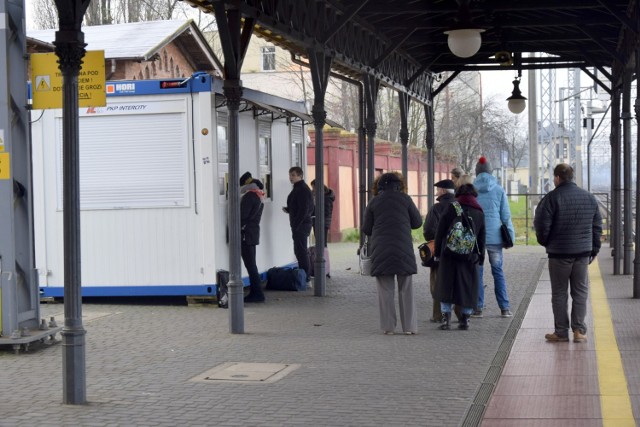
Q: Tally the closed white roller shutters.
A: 1